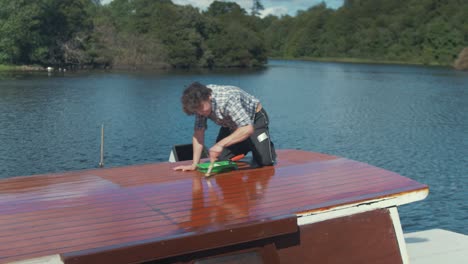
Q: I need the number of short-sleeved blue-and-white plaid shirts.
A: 1